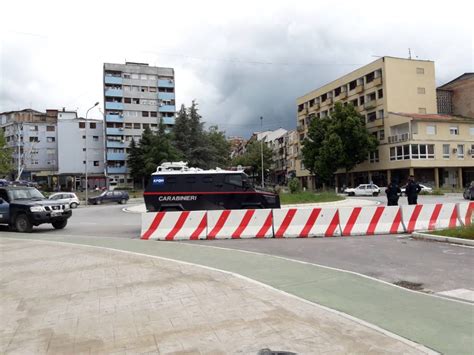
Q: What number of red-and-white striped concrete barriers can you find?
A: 6